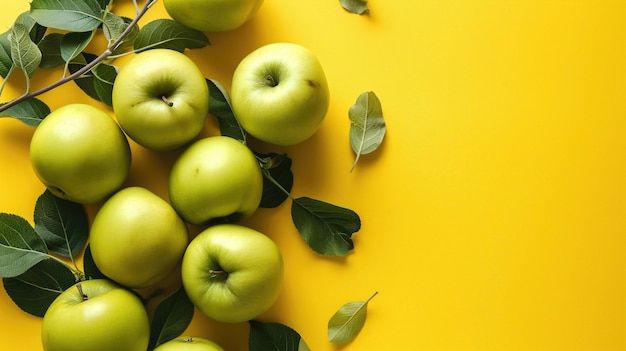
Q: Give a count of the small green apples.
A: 9